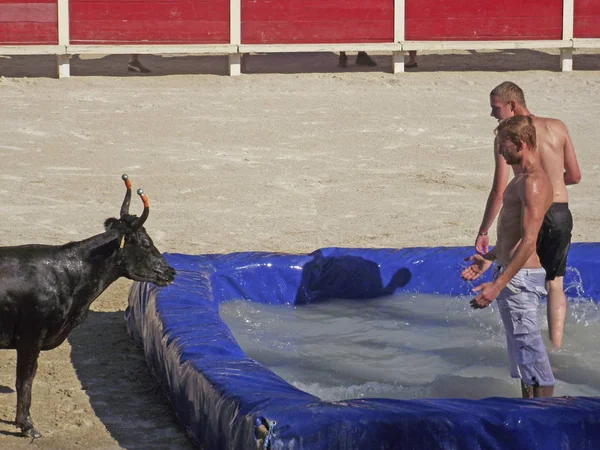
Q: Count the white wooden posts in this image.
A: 4